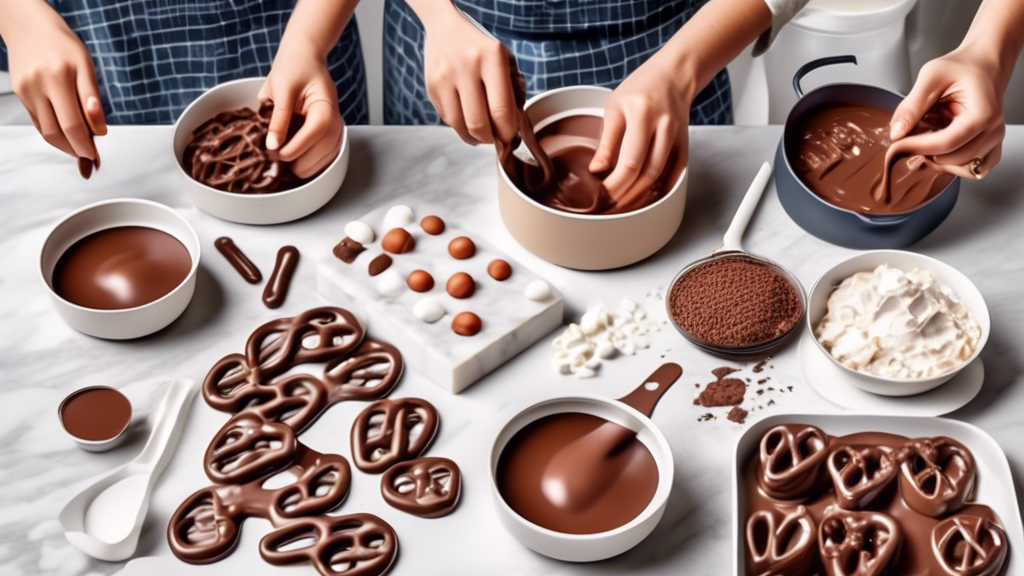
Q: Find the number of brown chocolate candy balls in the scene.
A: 7